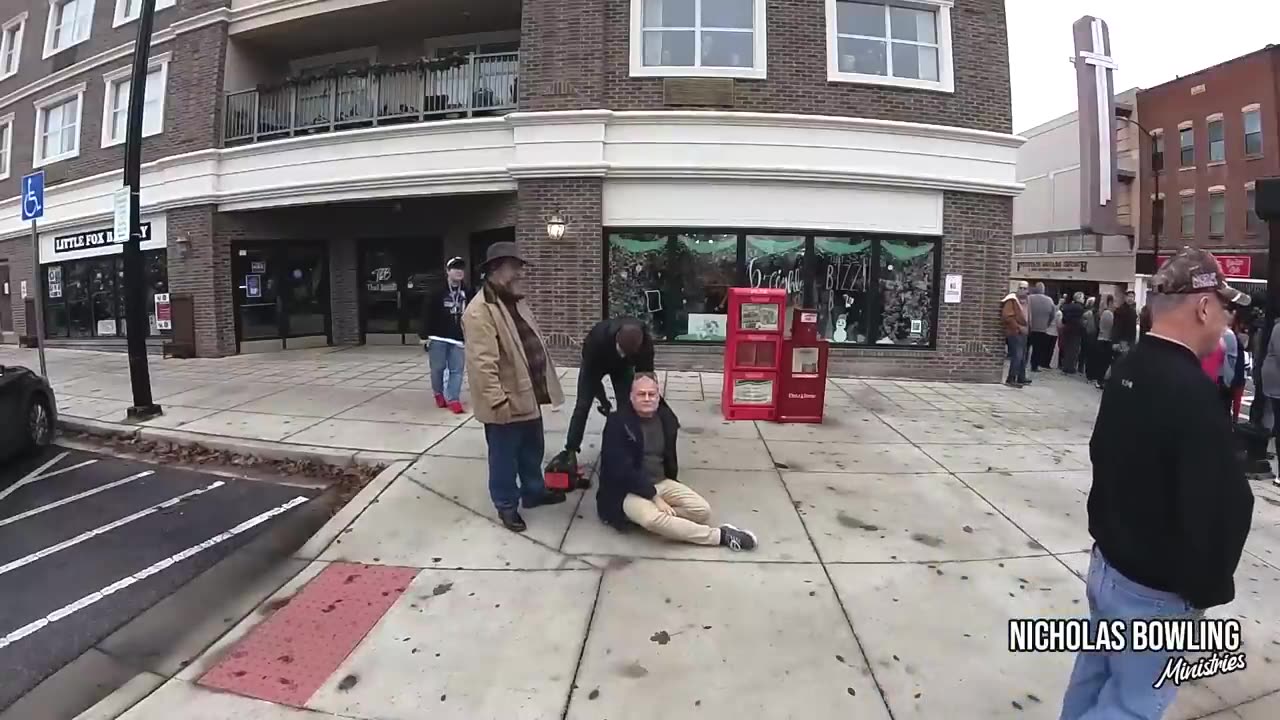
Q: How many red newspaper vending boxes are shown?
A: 2